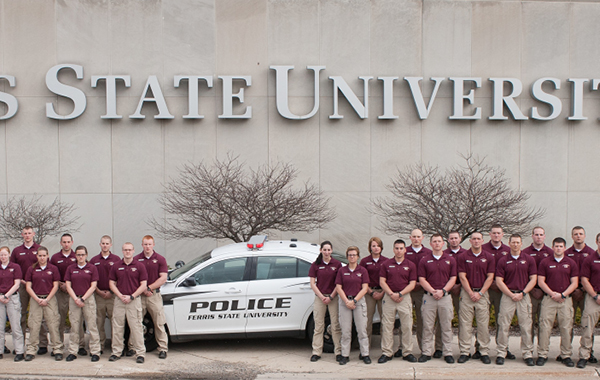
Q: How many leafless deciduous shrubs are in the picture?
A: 3